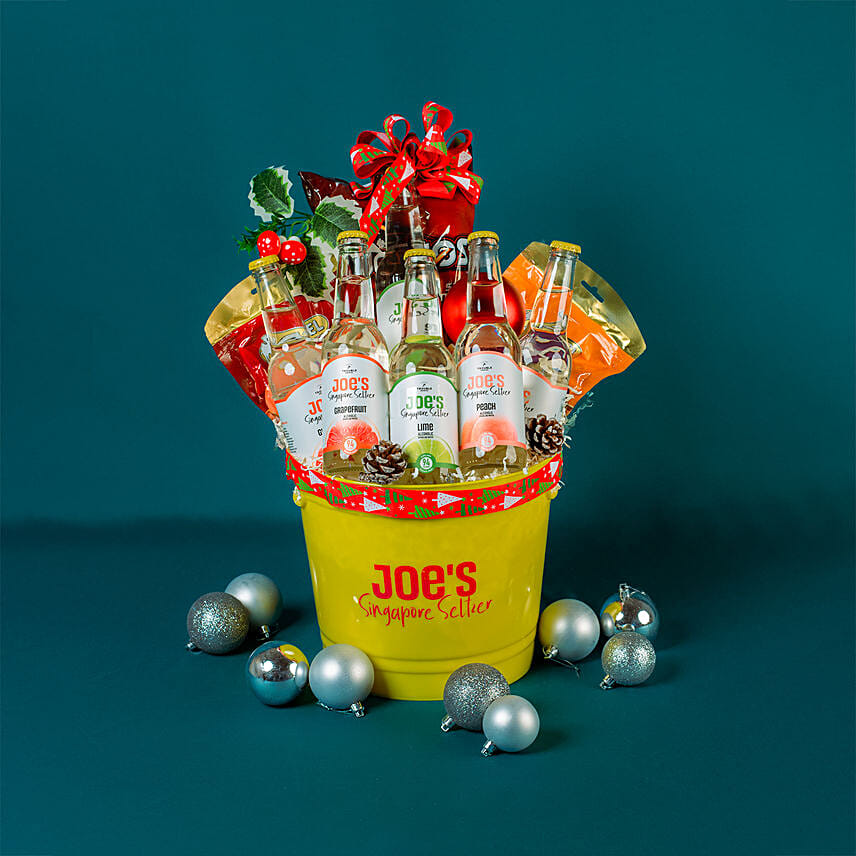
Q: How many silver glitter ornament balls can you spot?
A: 3